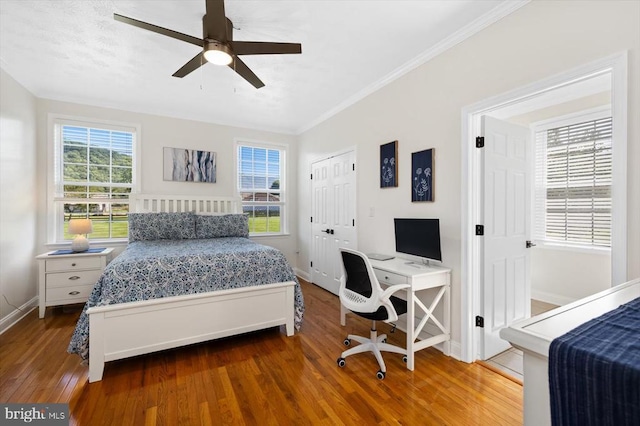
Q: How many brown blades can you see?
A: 5